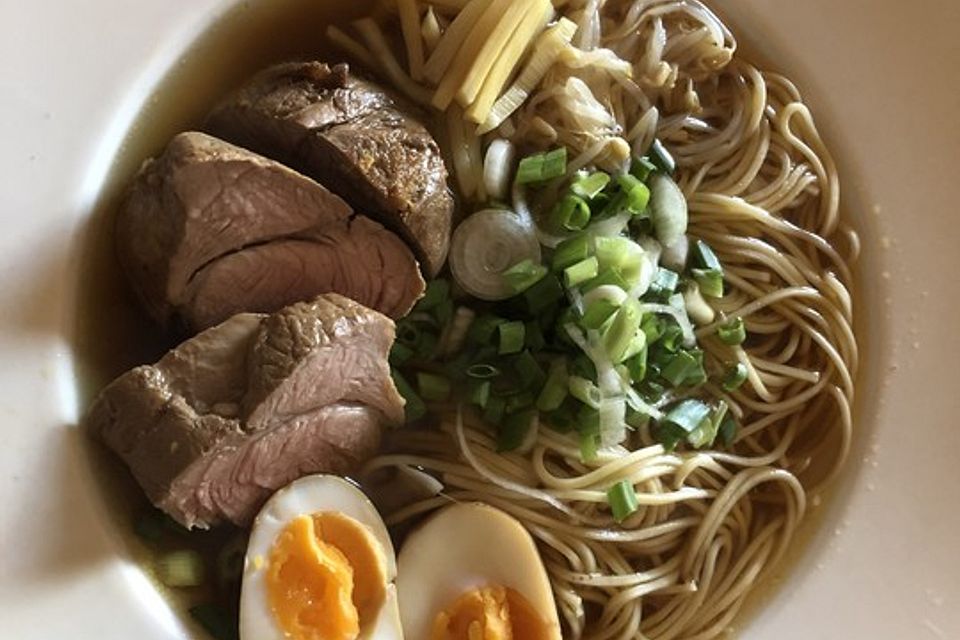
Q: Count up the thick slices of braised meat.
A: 3